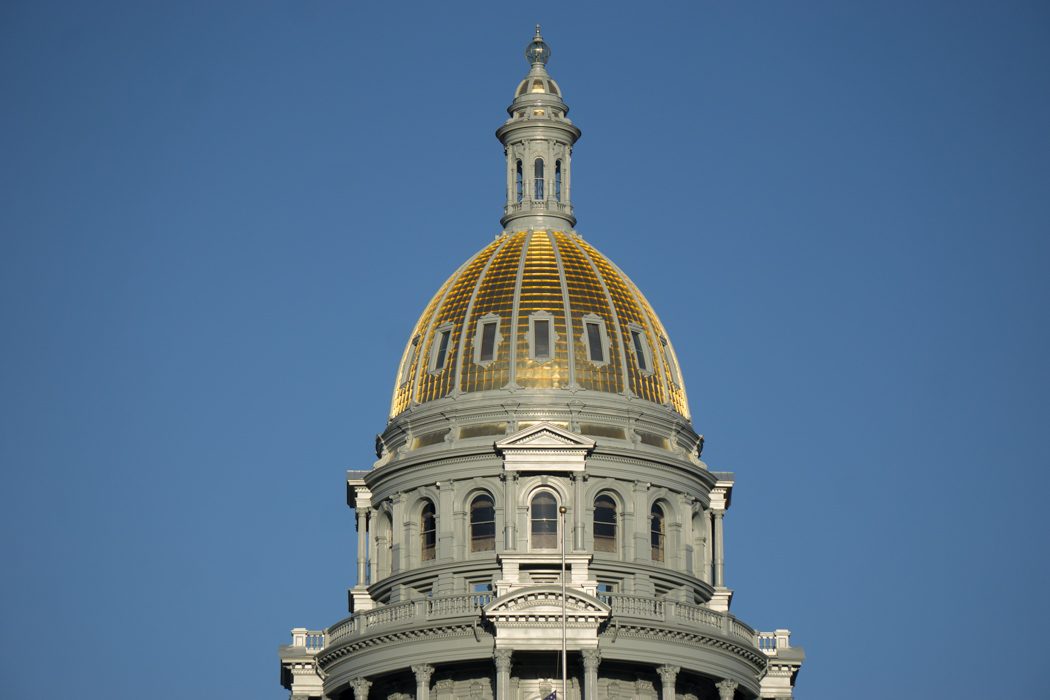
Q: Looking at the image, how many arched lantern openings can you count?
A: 3